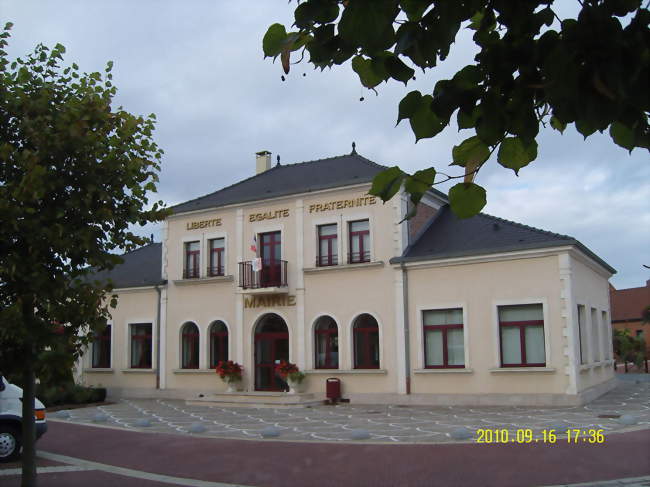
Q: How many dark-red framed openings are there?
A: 14